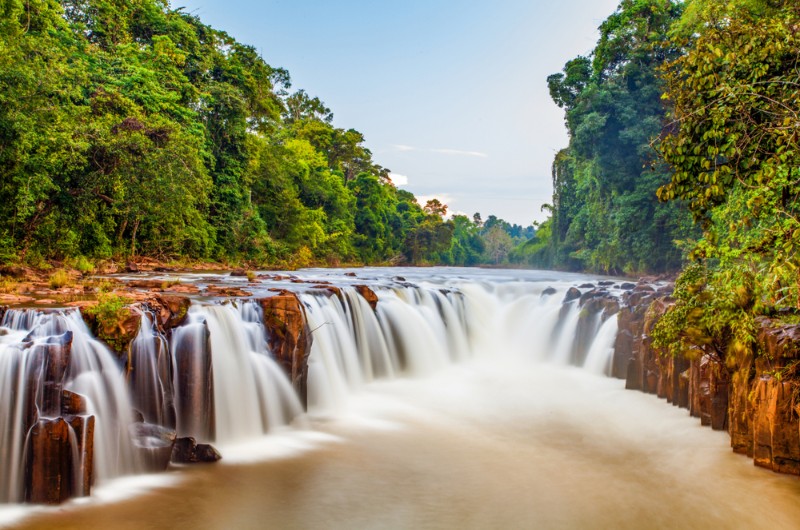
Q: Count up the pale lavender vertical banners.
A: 0